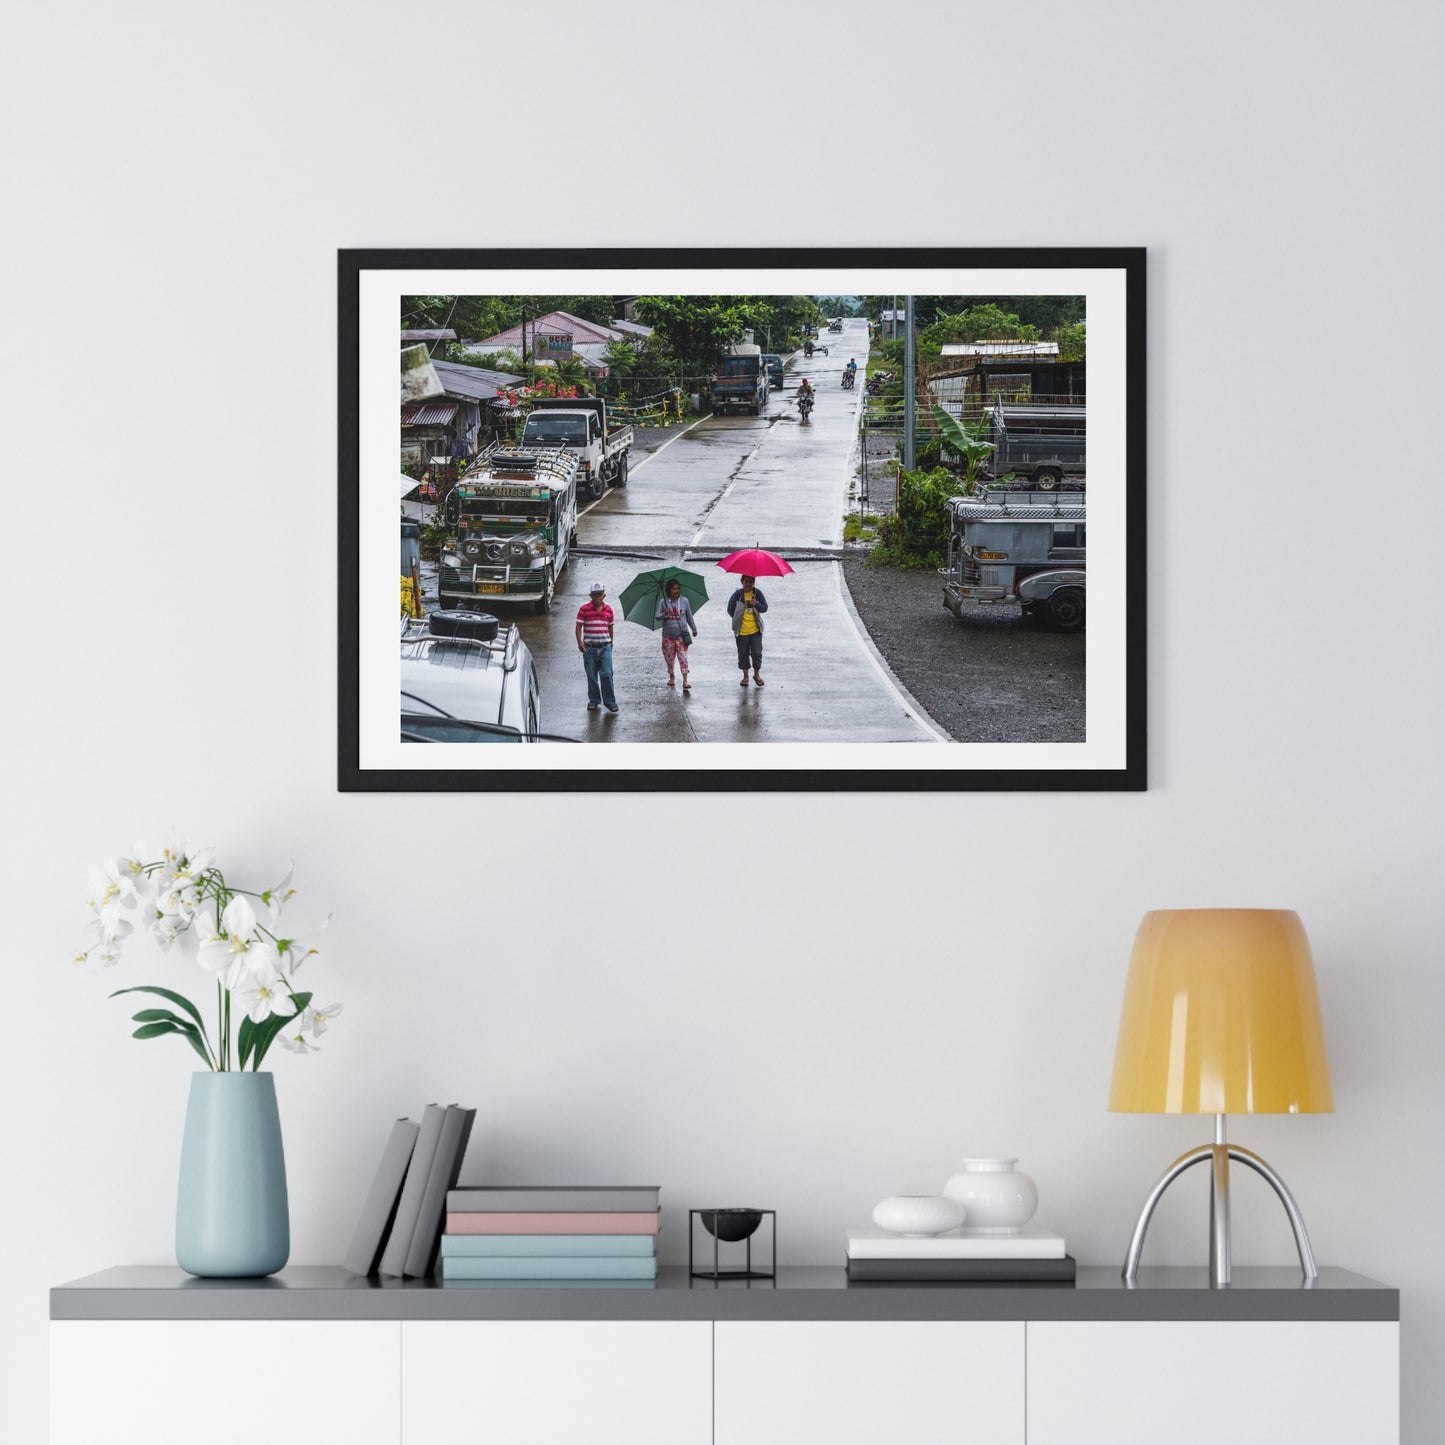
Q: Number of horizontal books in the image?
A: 6